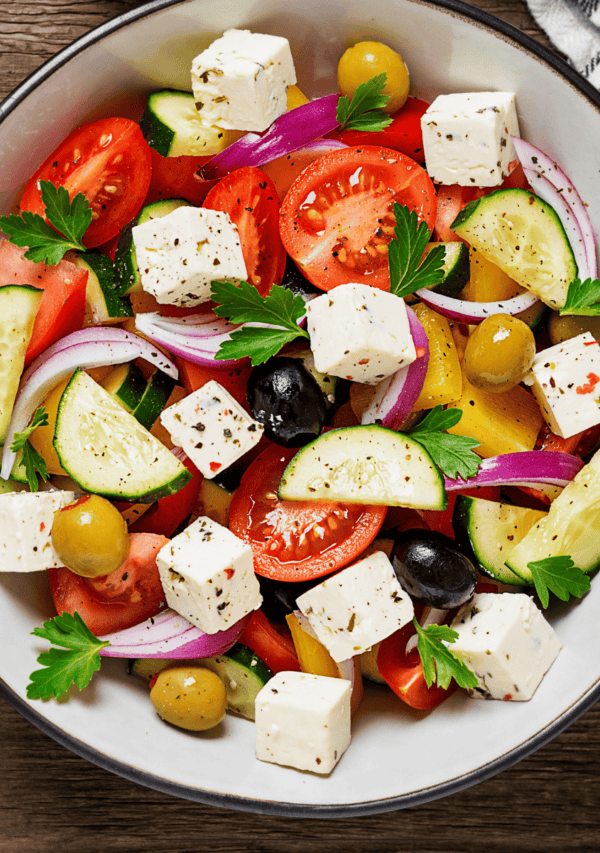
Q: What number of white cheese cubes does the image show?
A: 11